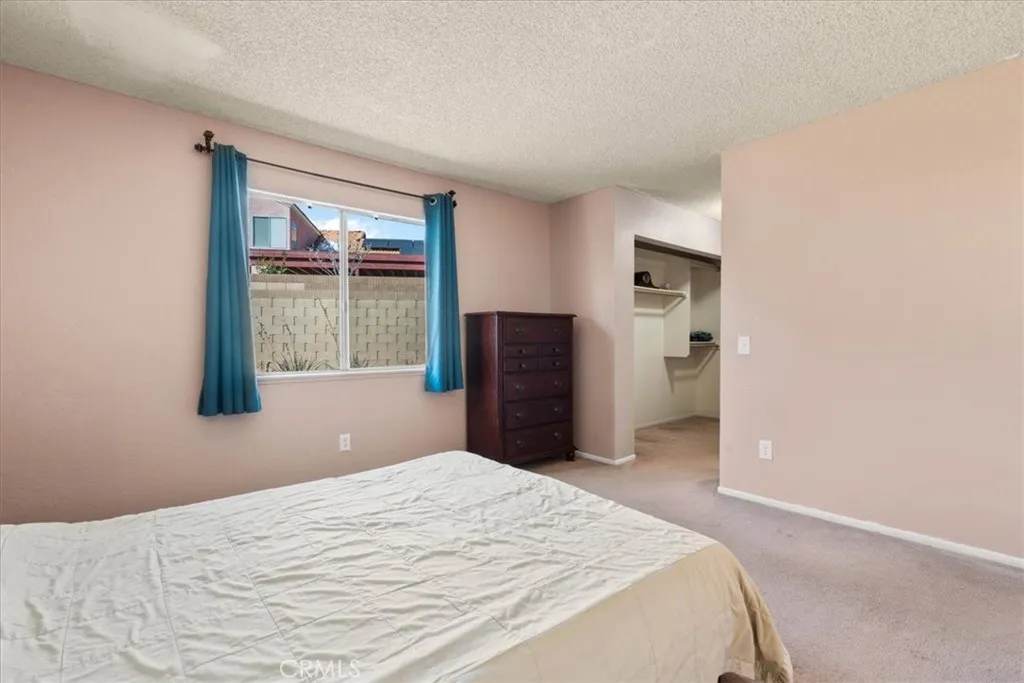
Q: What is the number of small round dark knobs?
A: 12